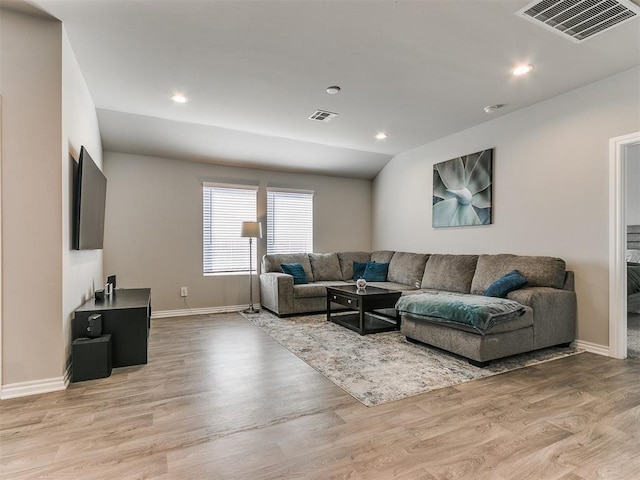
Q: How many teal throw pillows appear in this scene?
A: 4